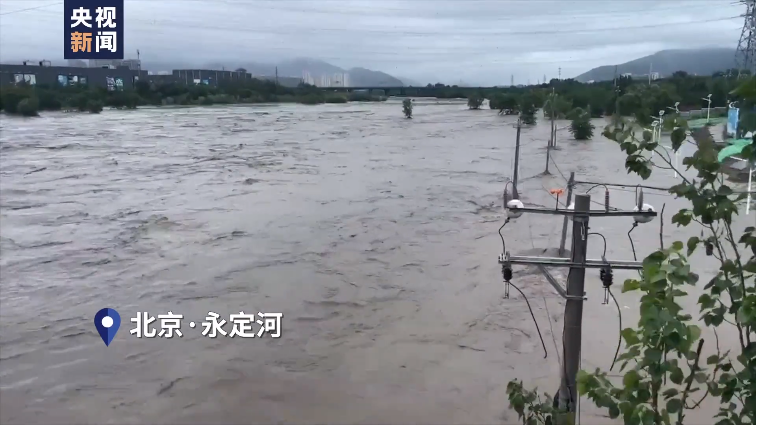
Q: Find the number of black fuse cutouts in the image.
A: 2